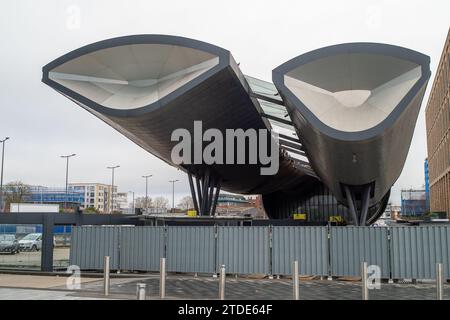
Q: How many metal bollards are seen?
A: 7